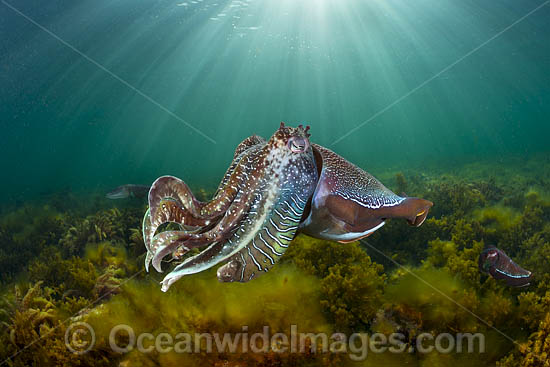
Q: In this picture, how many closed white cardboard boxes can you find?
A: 0